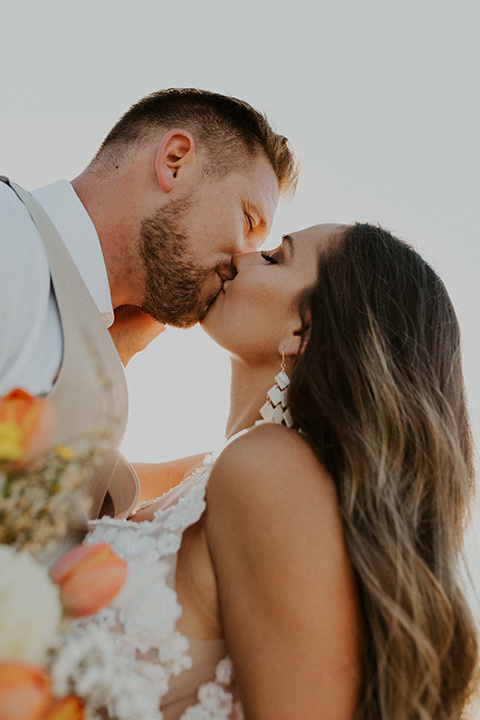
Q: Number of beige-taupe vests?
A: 1